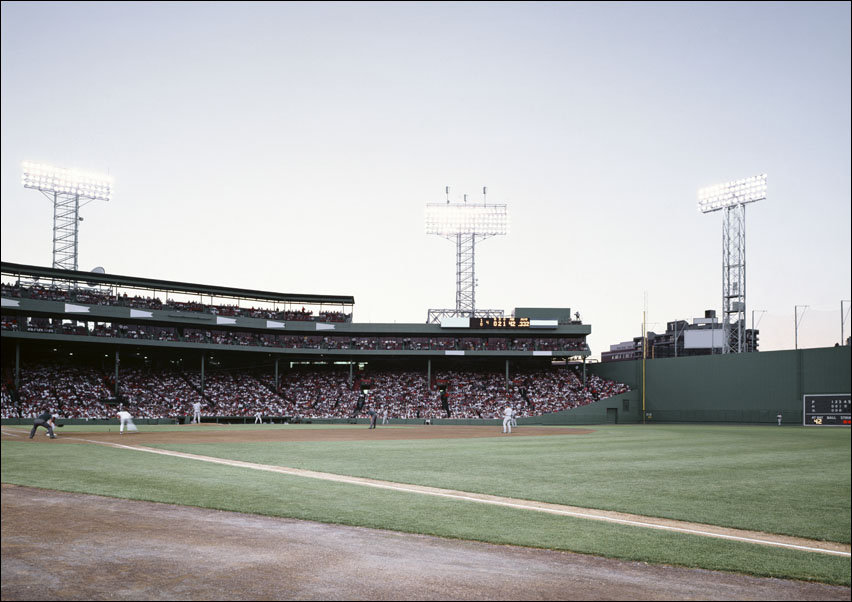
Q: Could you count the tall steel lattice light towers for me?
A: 3